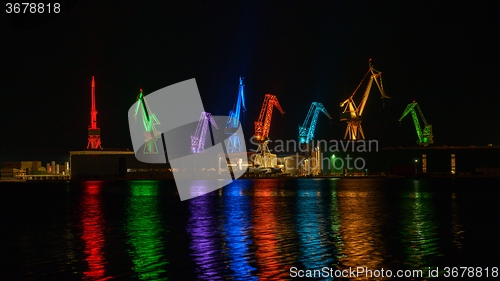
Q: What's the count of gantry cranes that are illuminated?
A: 8